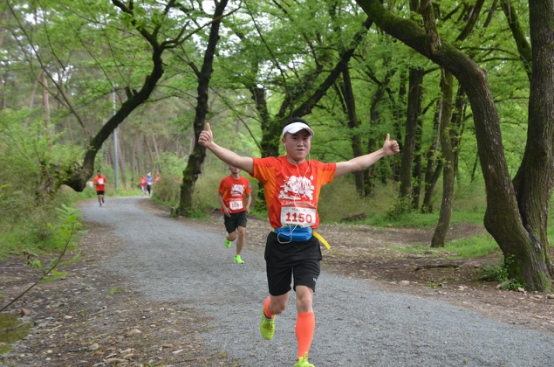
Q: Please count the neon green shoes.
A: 4